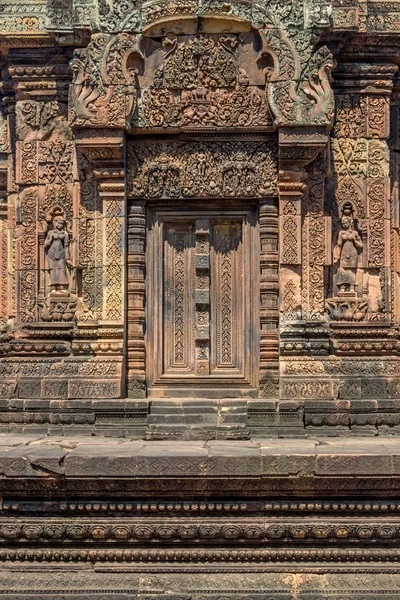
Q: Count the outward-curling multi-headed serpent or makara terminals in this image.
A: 2